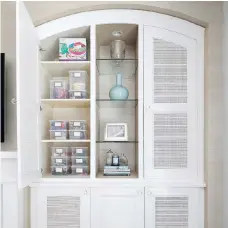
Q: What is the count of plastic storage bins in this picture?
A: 13